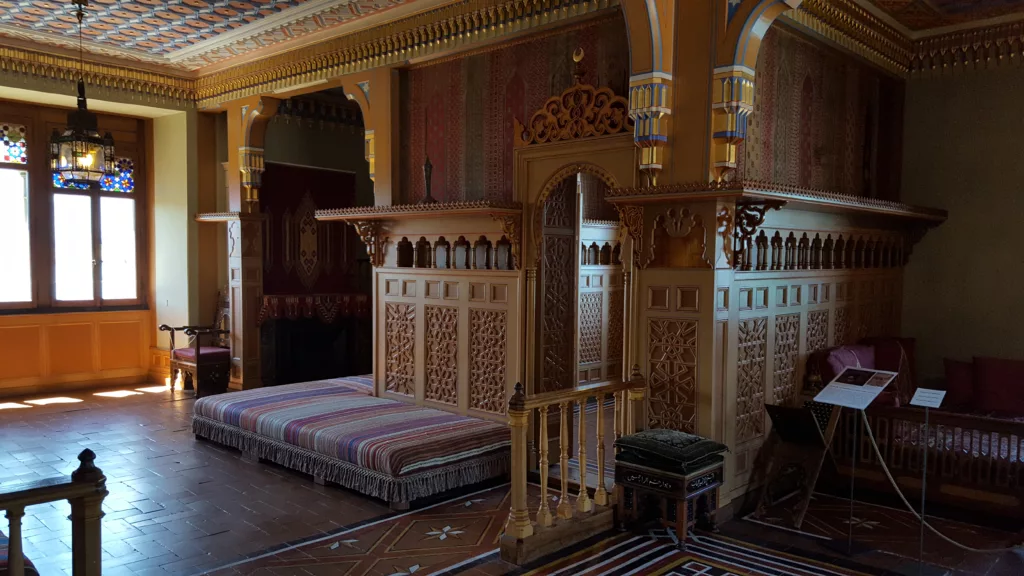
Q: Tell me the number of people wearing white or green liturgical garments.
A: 0